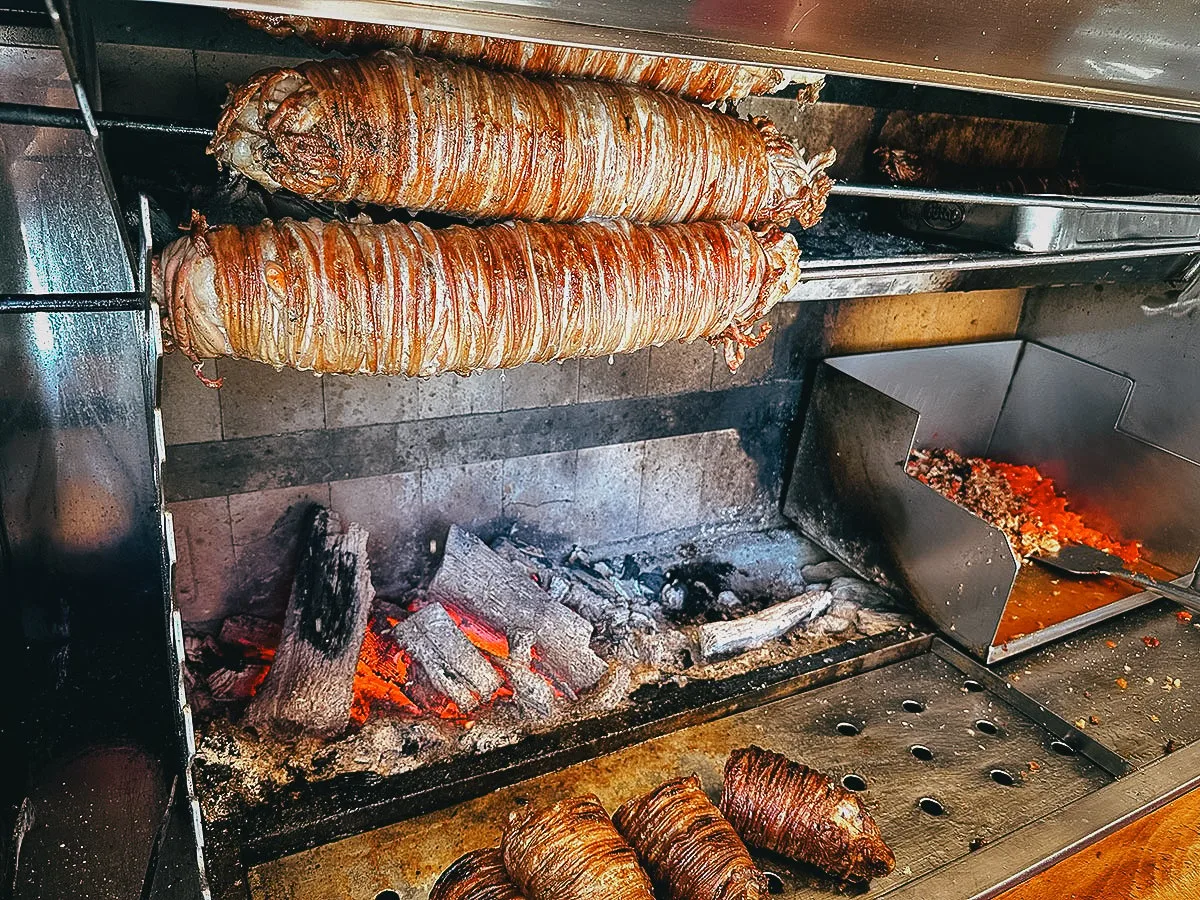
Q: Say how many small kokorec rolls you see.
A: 4